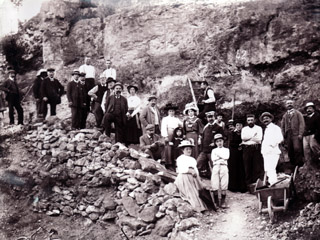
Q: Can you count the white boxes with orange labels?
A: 0